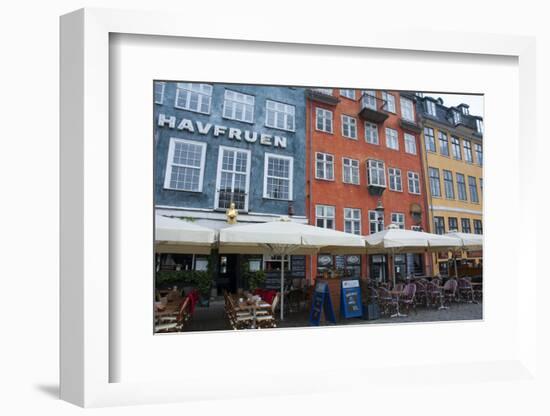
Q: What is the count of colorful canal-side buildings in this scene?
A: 3